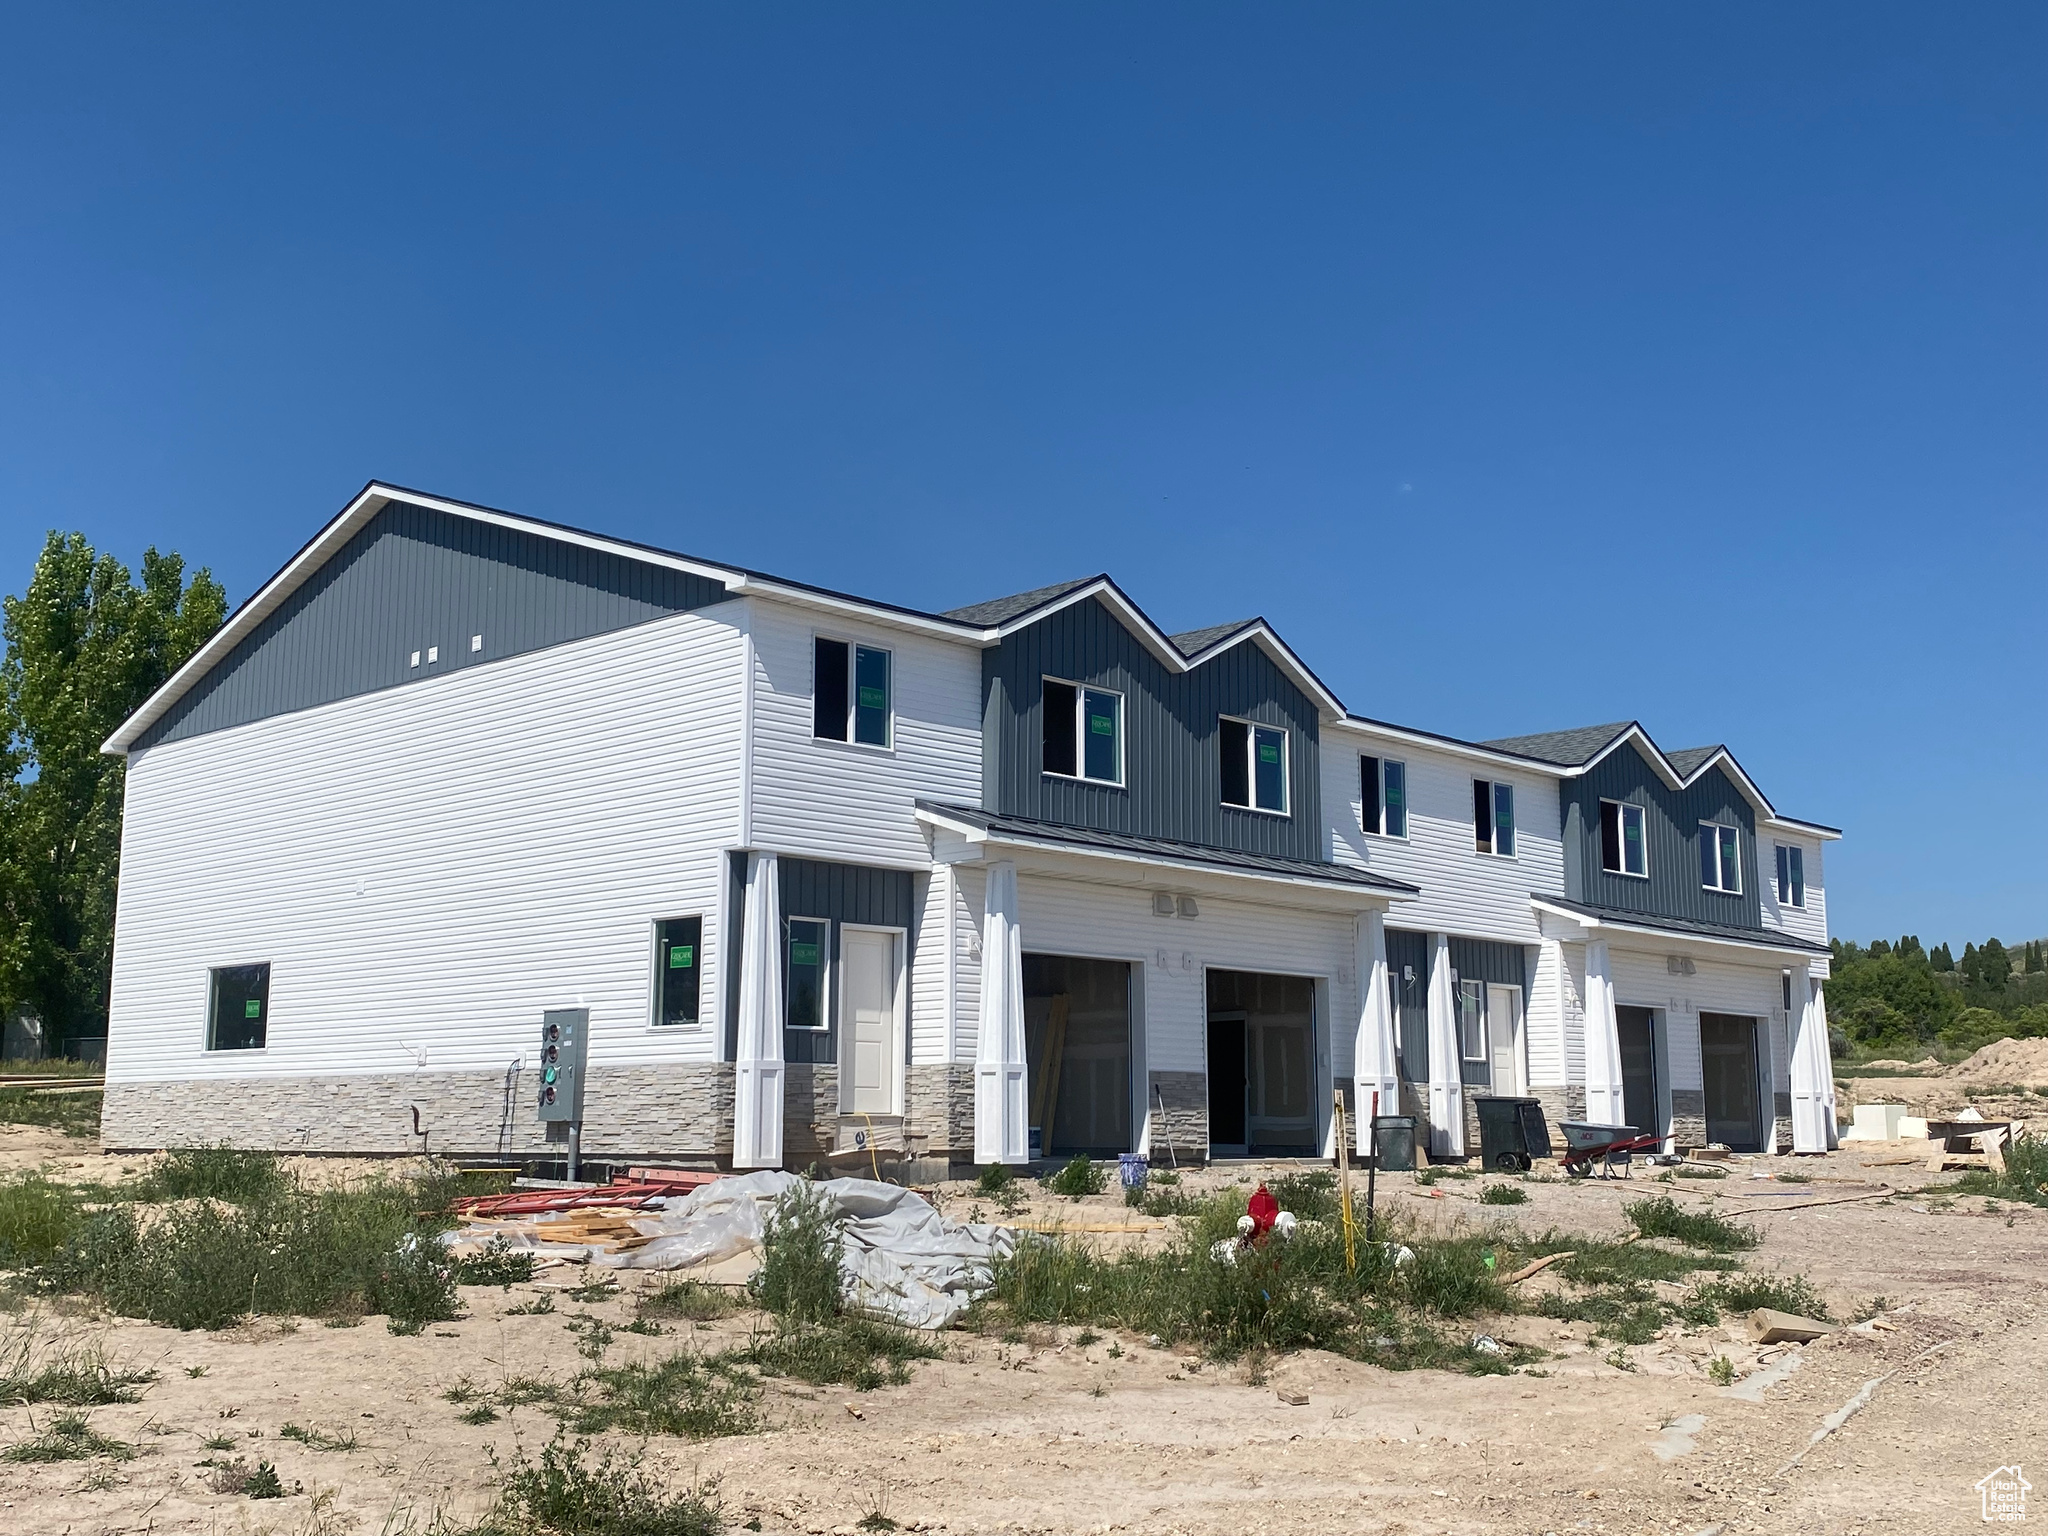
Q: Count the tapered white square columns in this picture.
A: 7